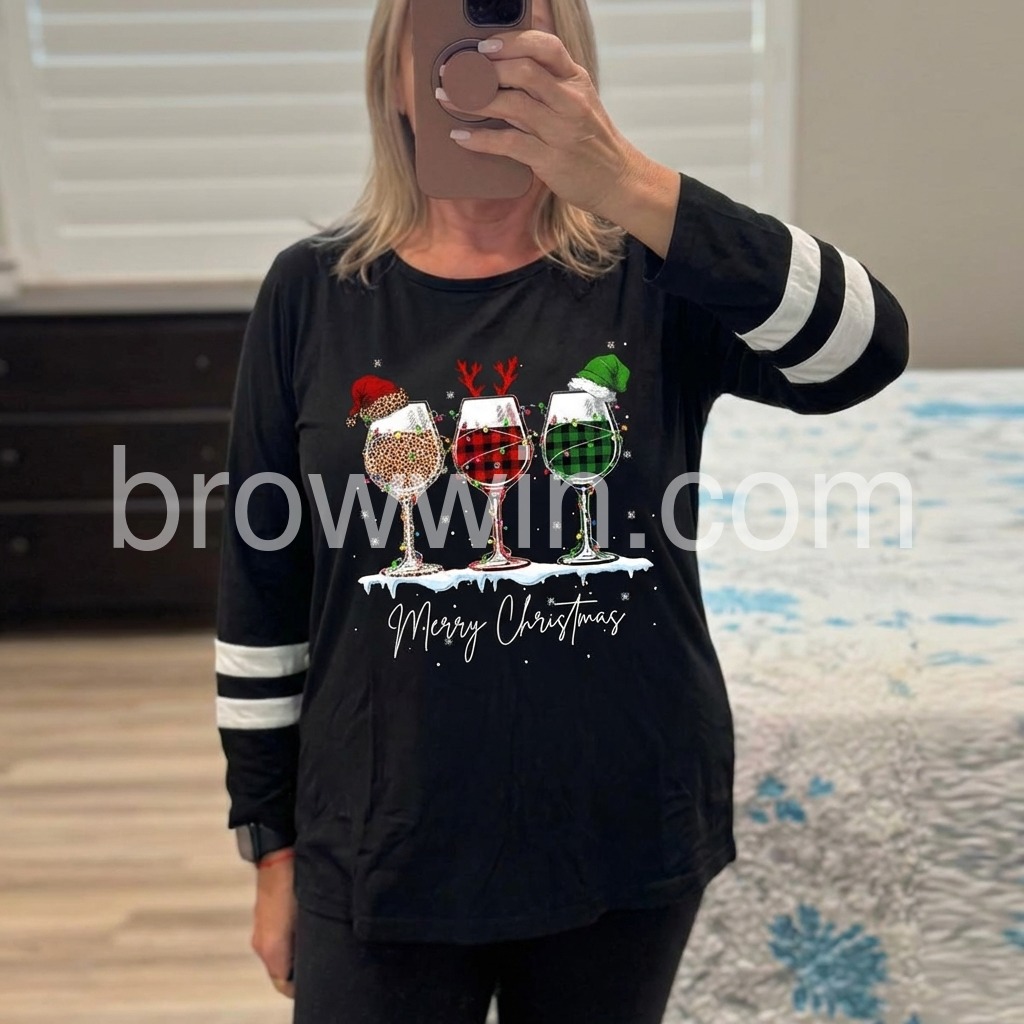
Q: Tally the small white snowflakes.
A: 12